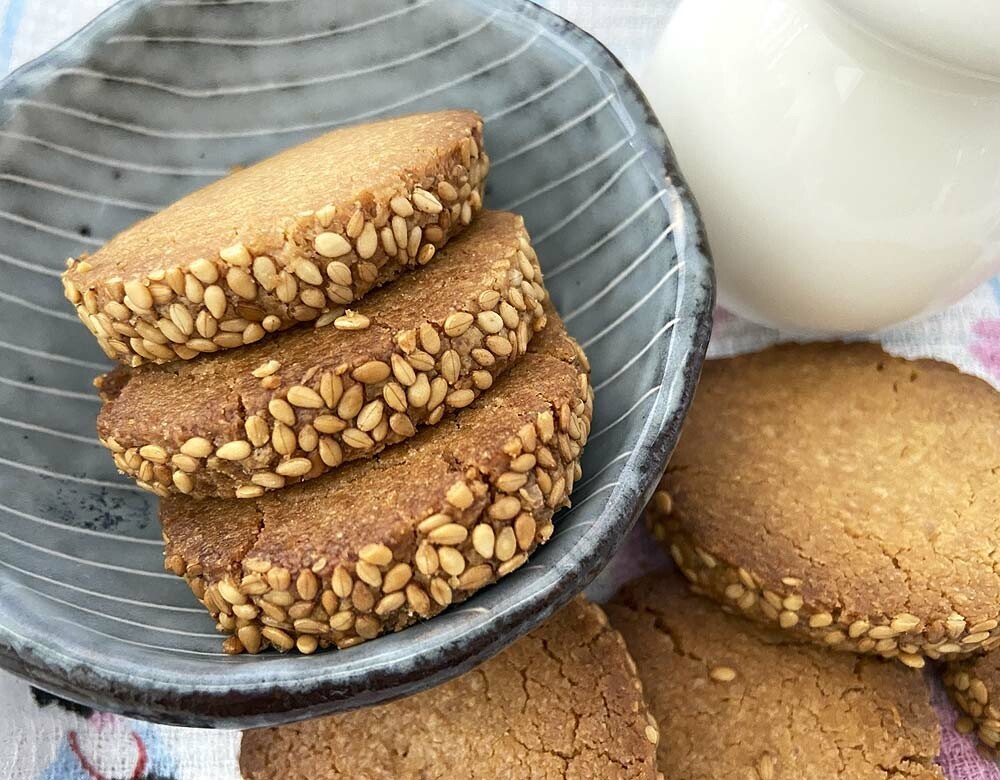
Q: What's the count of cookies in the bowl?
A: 3